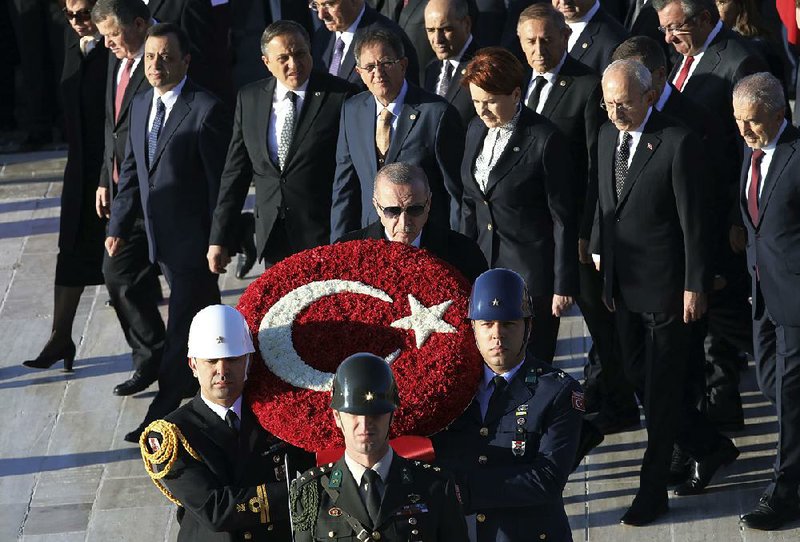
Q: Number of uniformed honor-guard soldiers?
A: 3